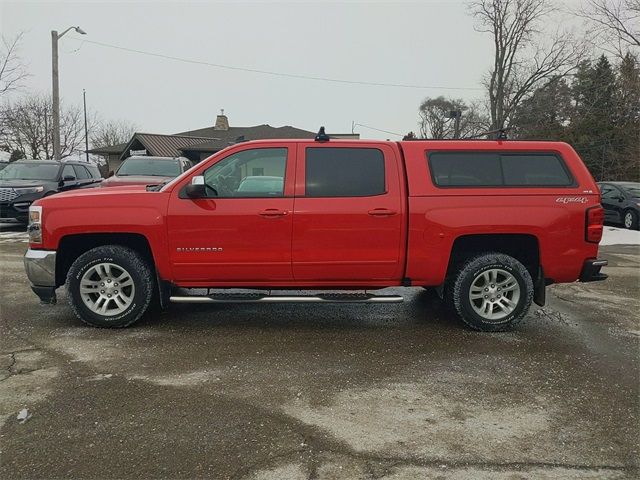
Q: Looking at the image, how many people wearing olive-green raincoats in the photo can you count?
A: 0